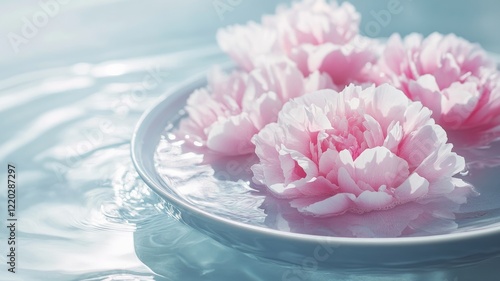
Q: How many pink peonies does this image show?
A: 4